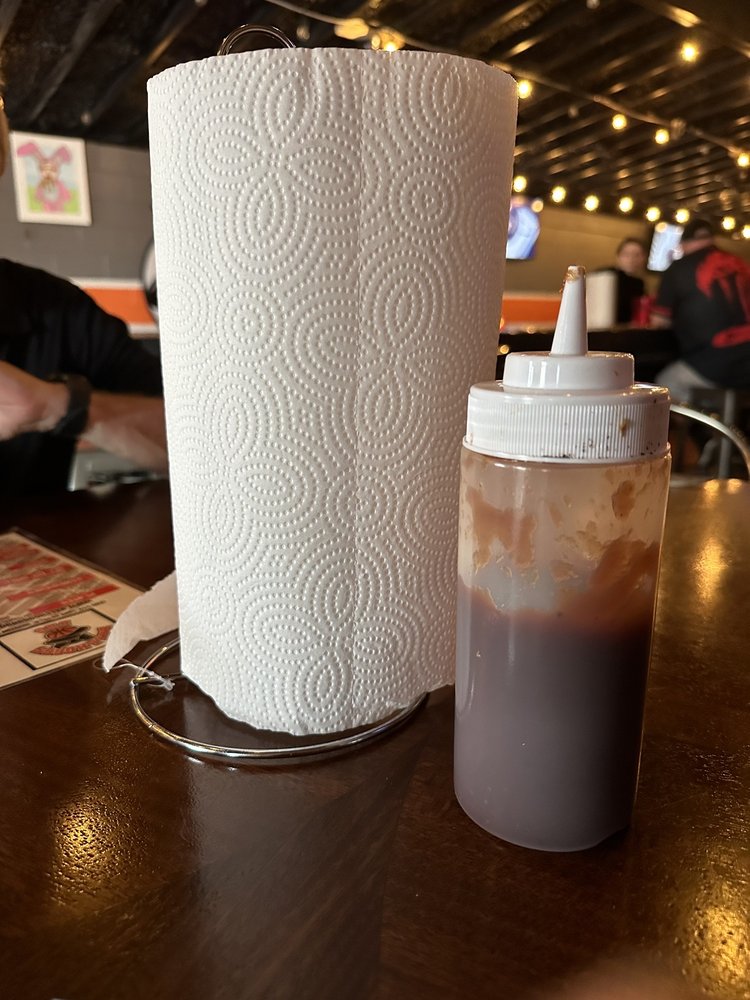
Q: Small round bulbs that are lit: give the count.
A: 14